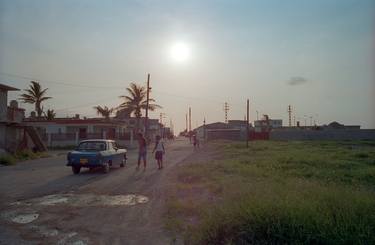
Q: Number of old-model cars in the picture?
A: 1